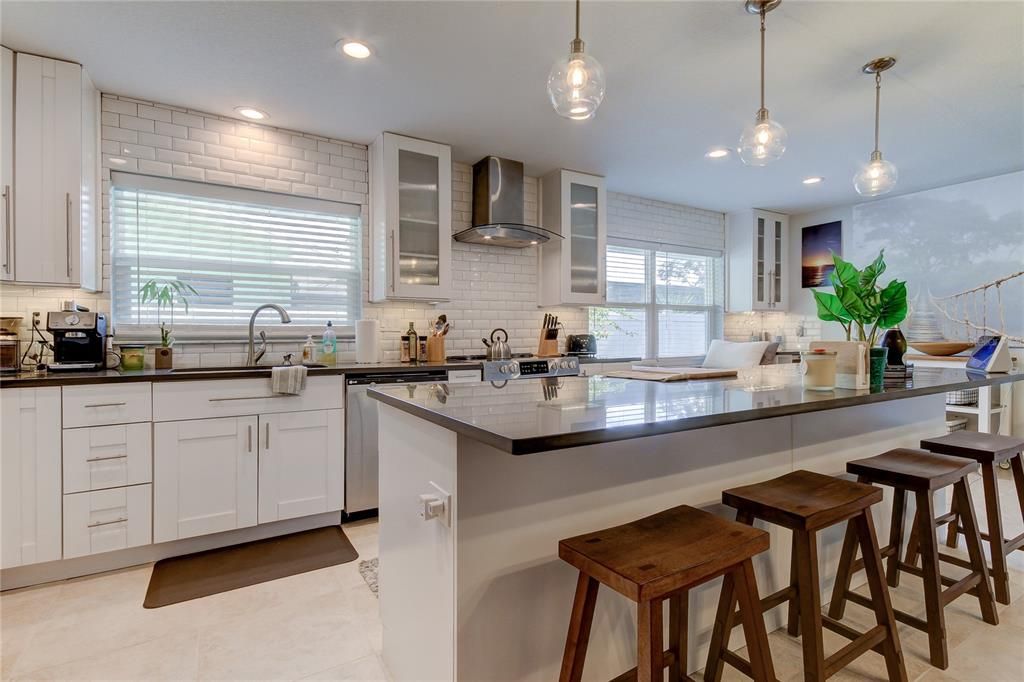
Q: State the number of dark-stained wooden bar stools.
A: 4